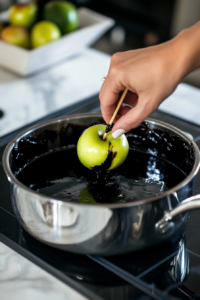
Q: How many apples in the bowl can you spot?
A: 4